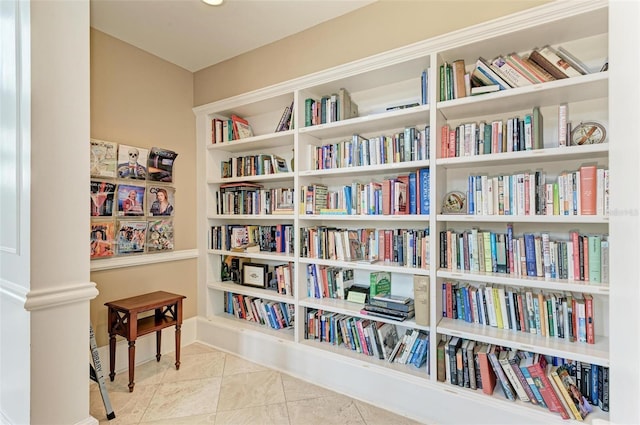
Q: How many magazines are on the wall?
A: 9